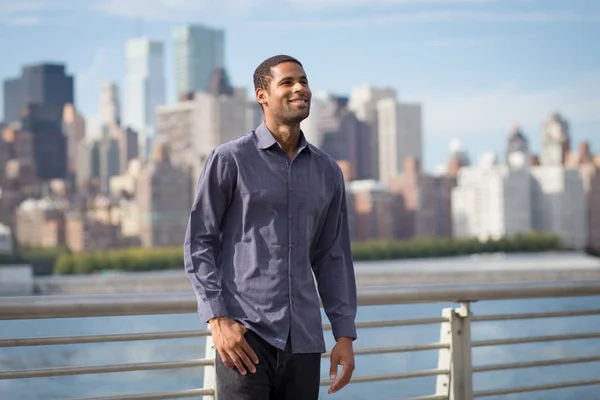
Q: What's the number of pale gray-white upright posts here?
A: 2